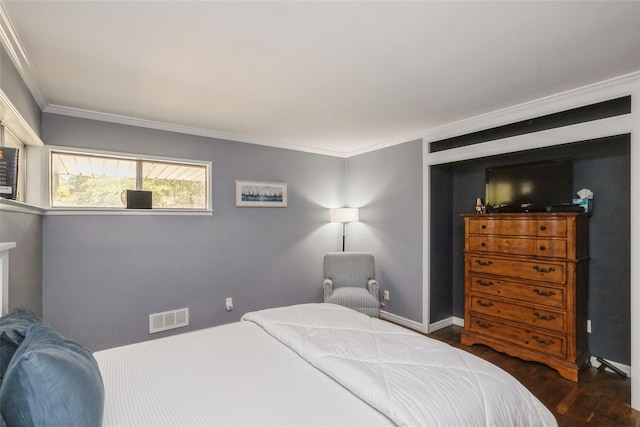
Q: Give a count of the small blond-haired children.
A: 0